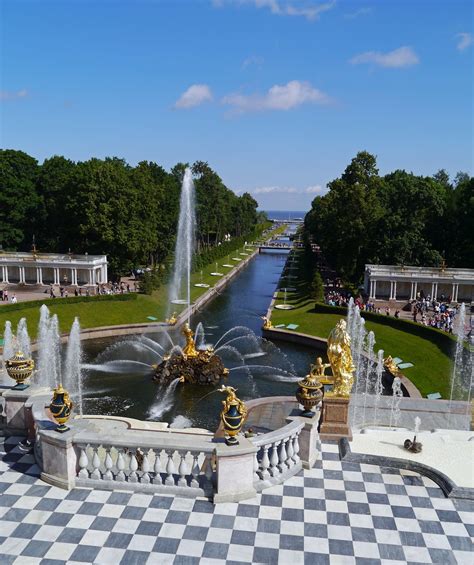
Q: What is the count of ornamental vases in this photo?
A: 4